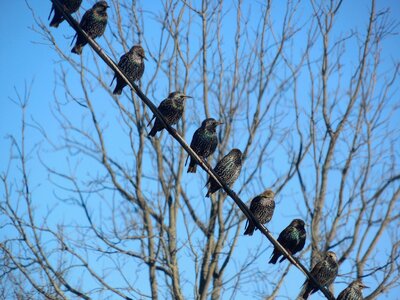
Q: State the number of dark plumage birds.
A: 10